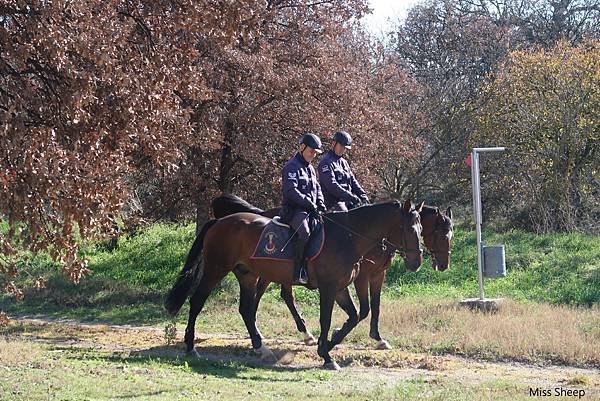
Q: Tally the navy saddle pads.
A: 1